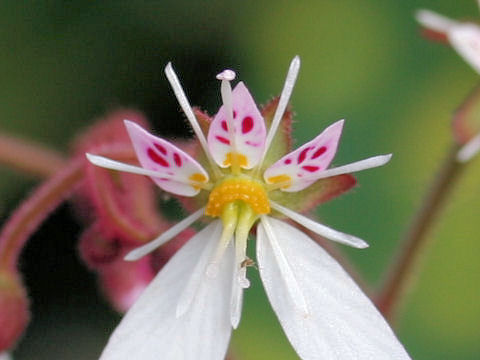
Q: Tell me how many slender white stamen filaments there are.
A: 10